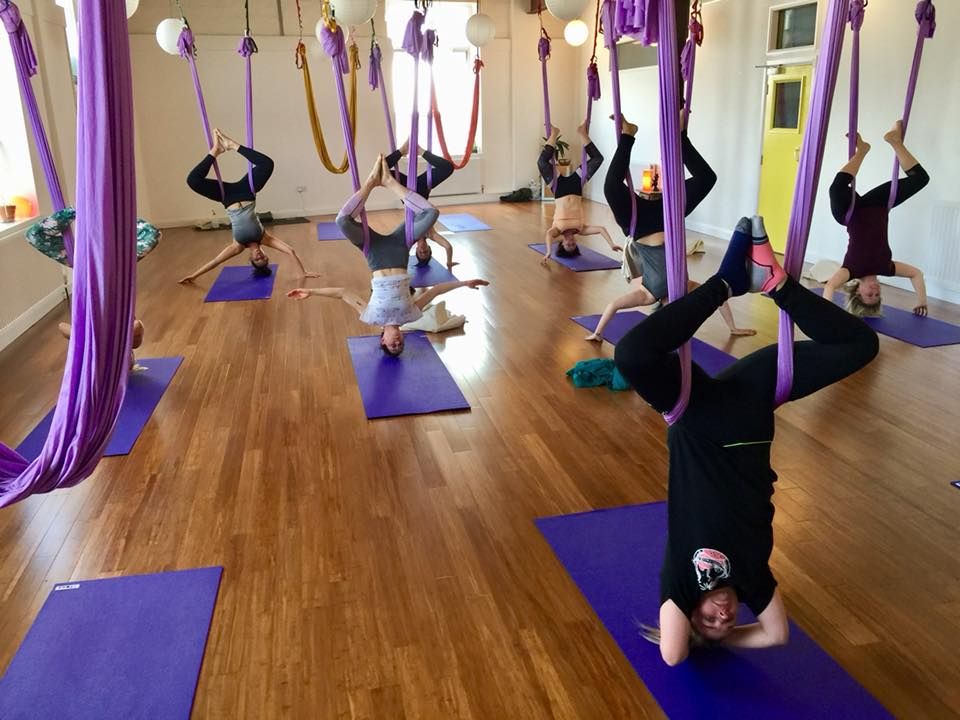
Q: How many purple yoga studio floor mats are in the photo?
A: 11